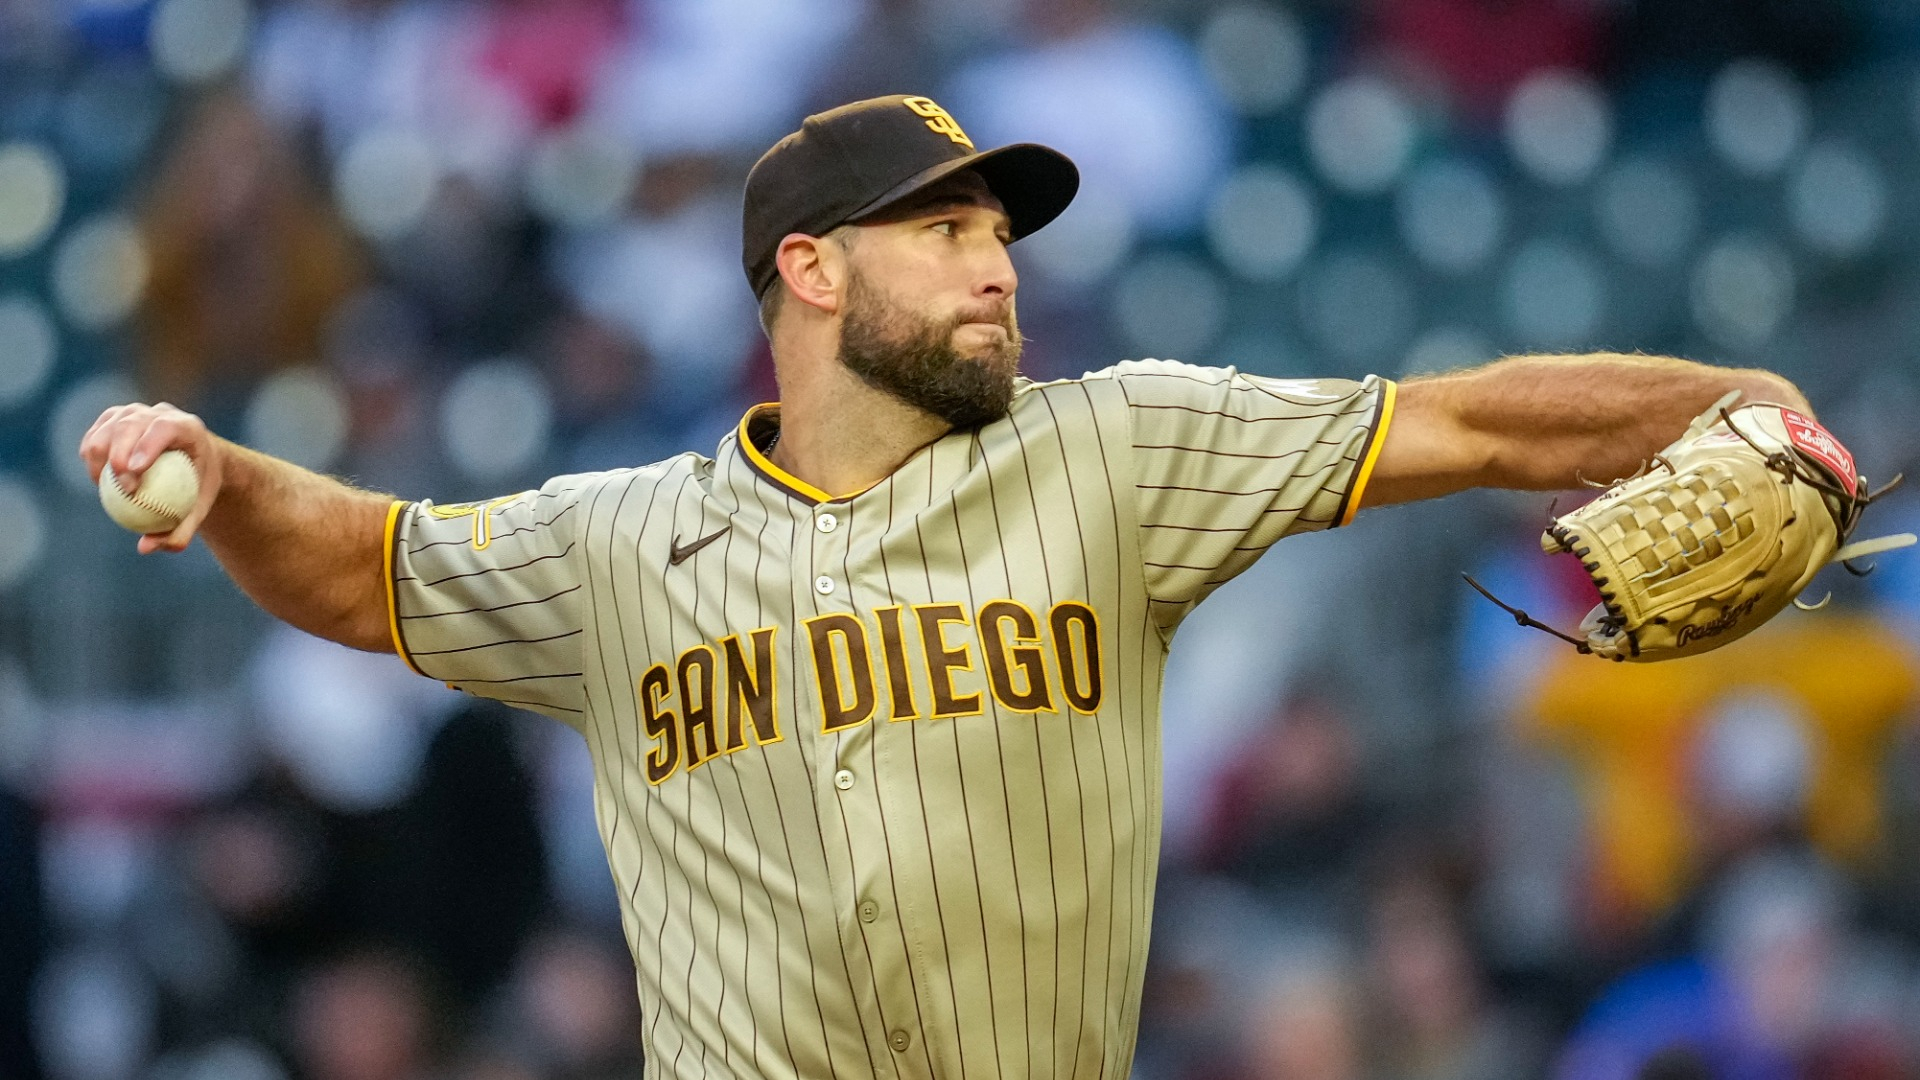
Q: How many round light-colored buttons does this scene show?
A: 5